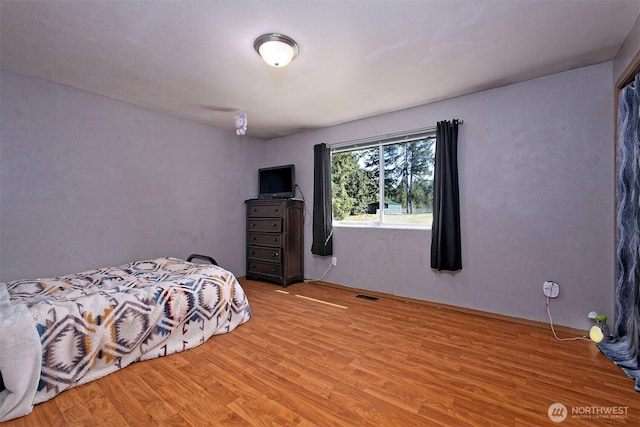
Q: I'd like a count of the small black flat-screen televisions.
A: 1